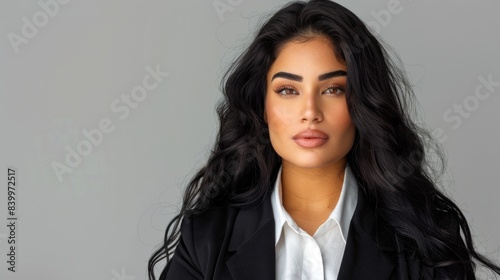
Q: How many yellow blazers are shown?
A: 0